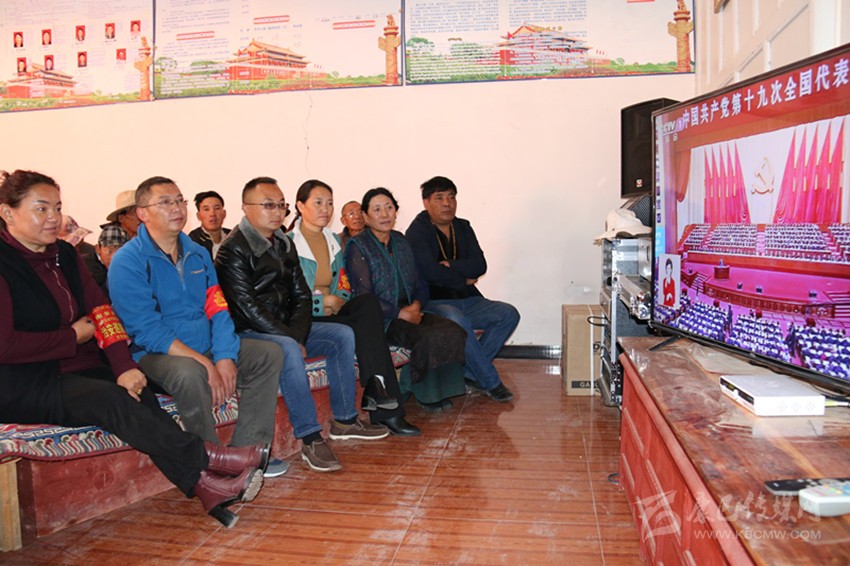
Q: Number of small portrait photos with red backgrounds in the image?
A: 9